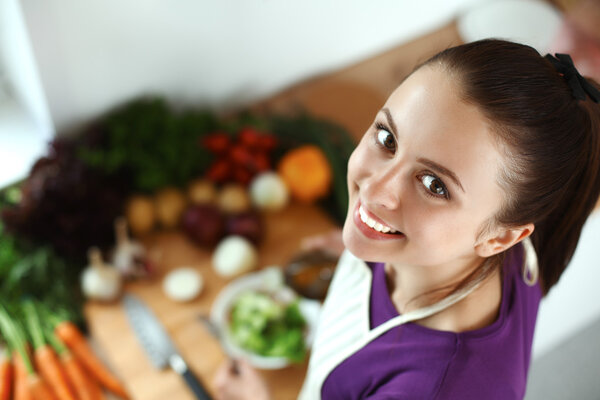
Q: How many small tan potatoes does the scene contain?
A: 4